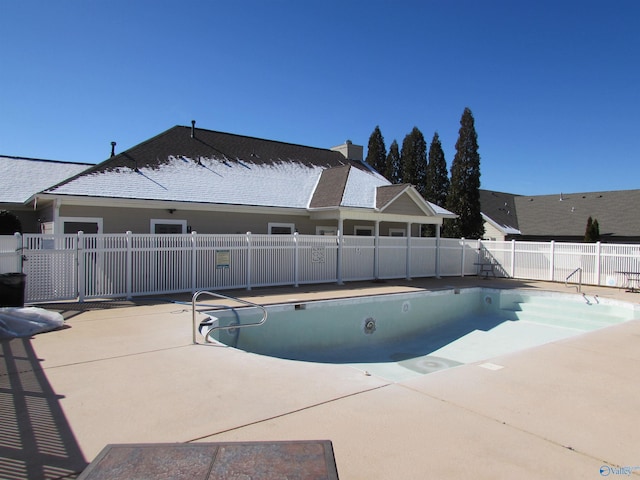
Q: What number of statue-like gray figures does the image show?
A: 0